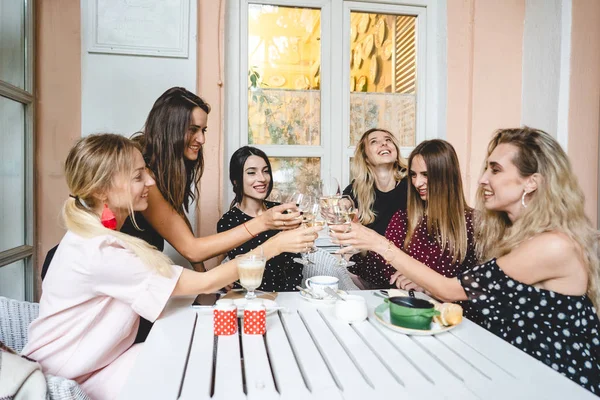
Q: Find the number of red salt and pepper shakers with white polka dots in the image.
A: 2